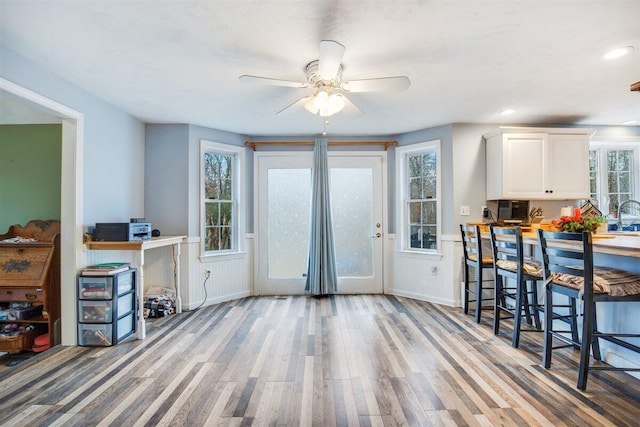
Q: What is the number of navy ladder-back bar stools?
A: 3